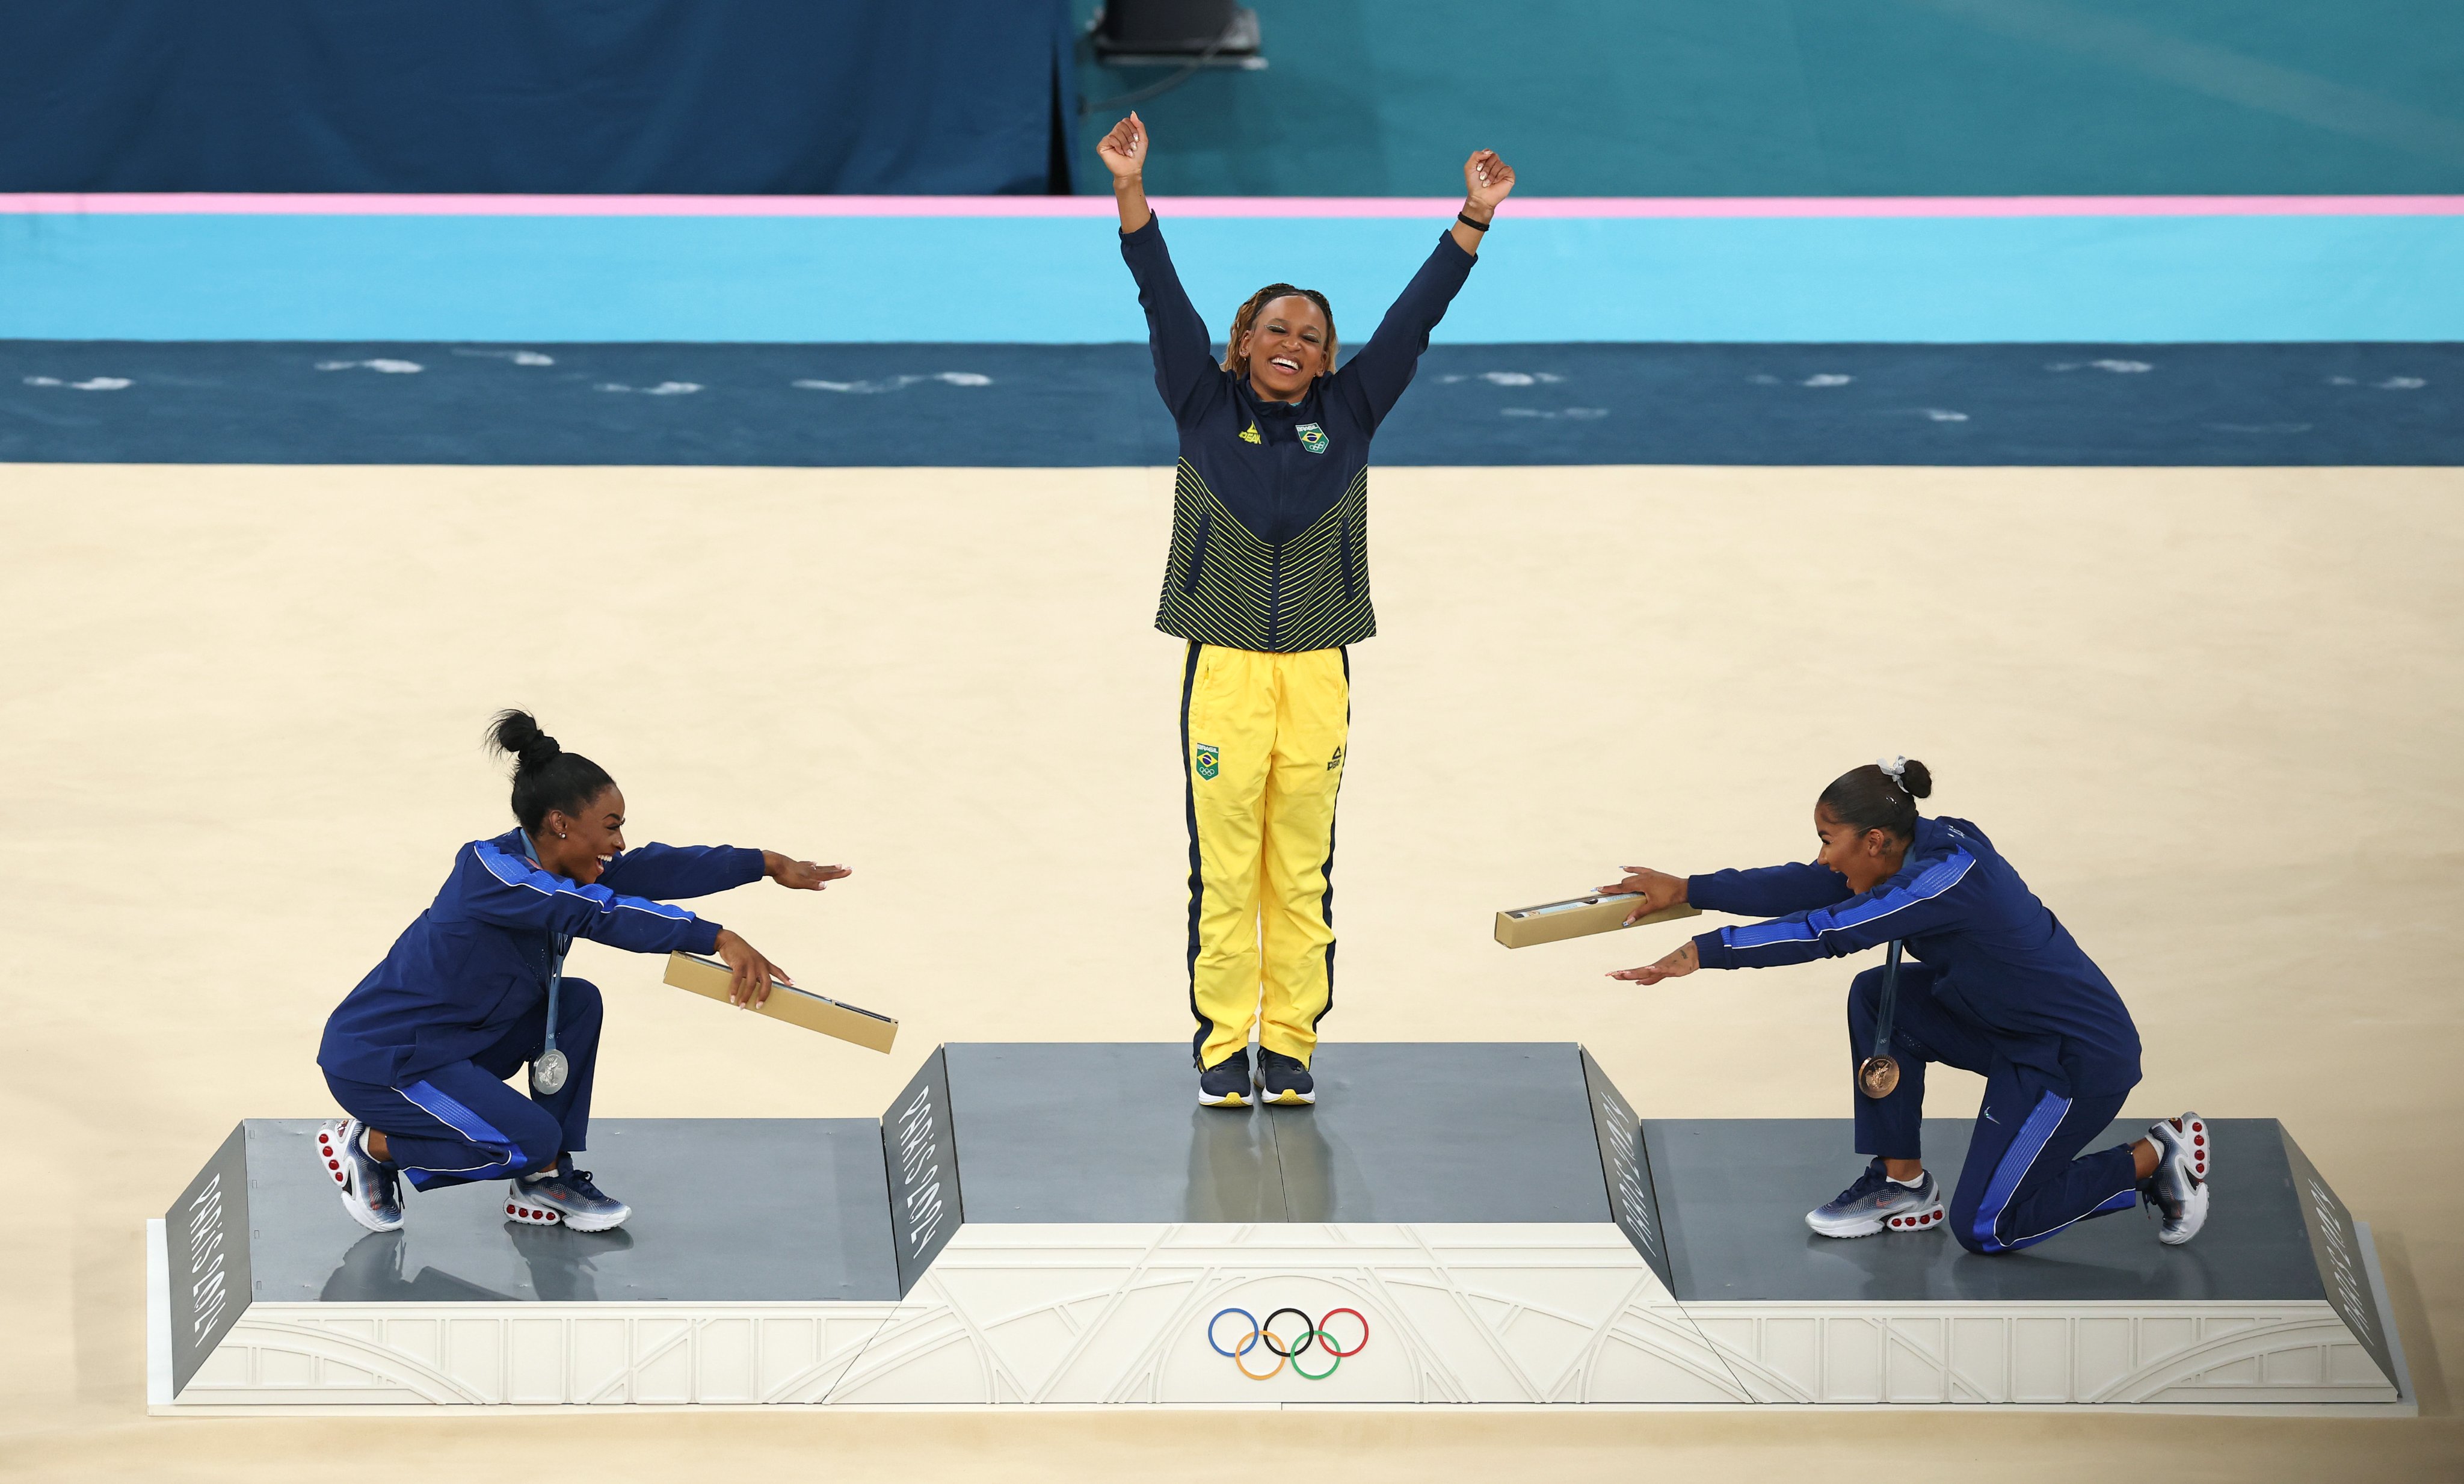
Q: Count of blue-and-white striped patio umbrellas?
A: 0